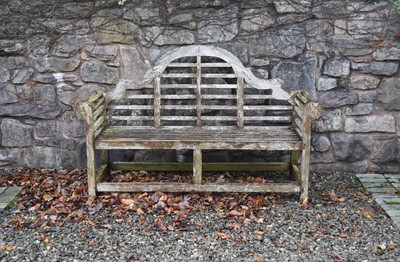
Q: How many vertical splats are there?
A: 3